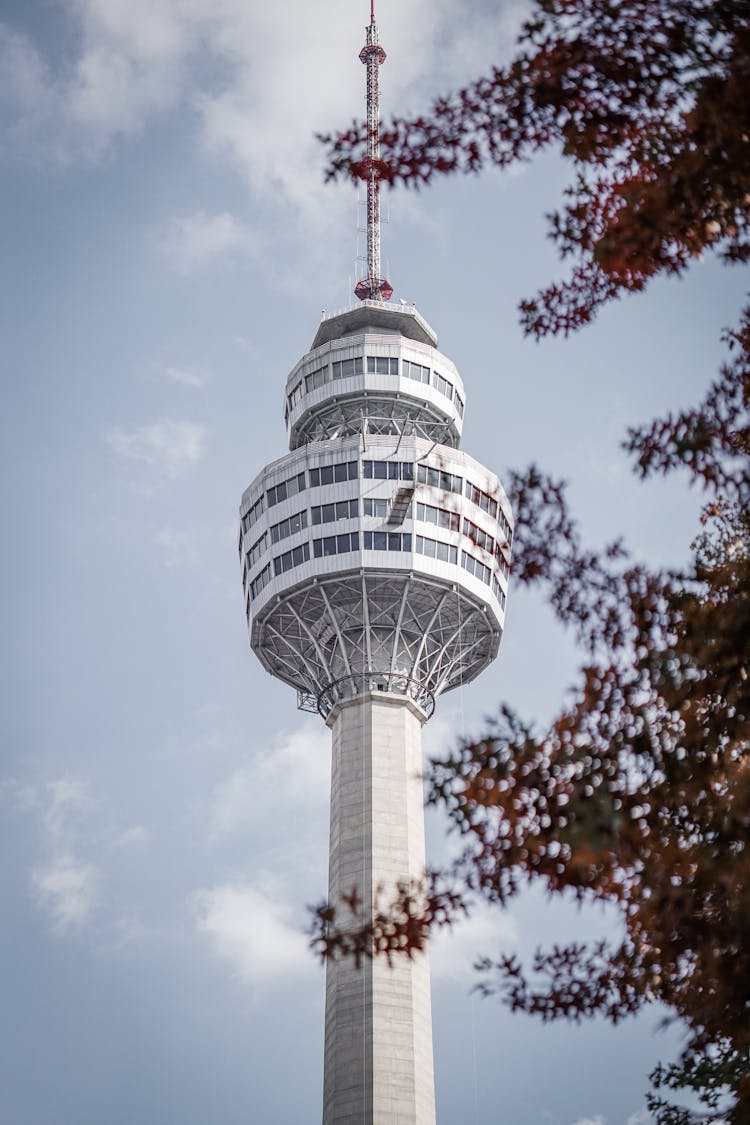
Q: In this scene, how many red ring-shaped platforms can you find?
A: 3